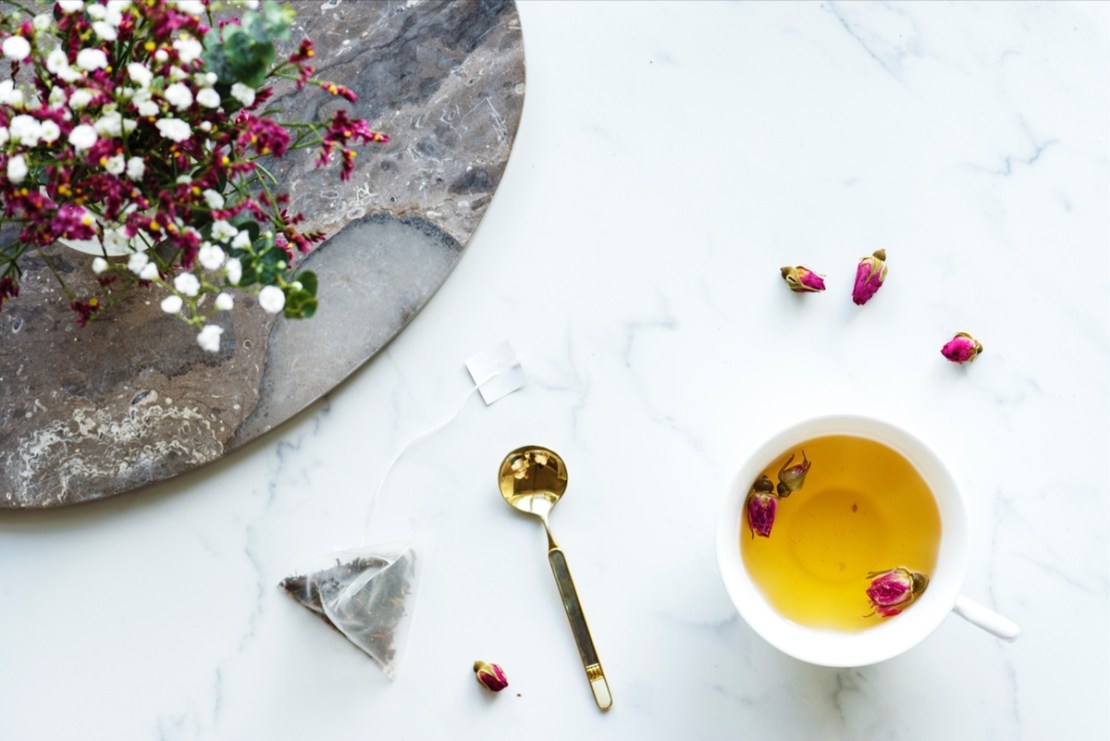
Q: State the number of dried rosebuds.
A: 7